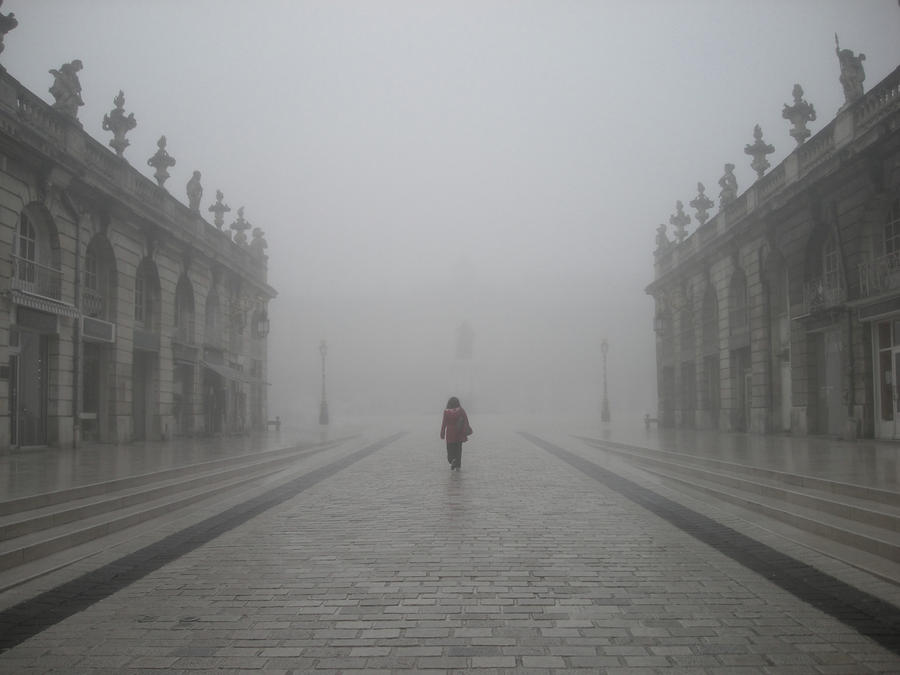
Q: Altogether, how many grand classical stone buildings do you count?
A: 2